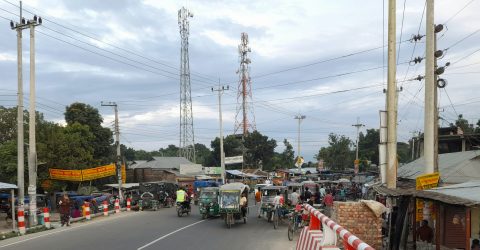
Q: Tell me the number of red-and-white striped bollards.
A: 6